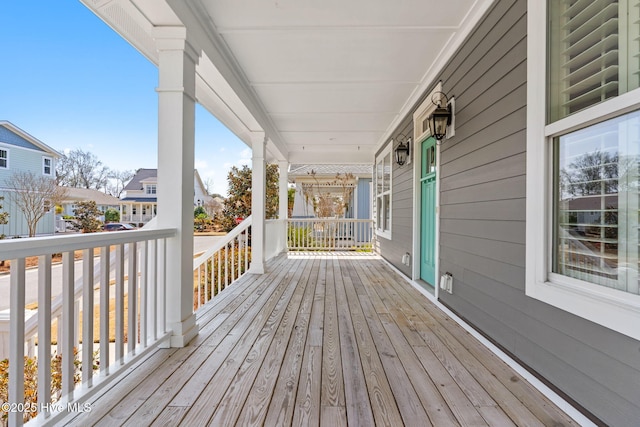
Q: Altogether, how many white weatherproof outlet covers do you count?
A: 2